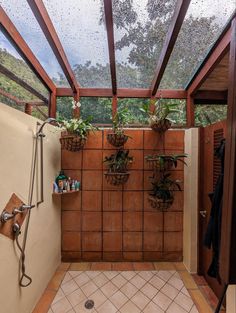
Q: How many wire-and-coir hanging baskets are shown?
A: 6